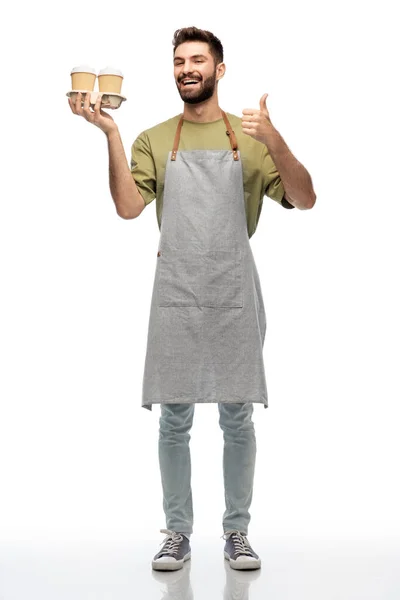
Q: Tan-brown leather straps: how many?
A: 2